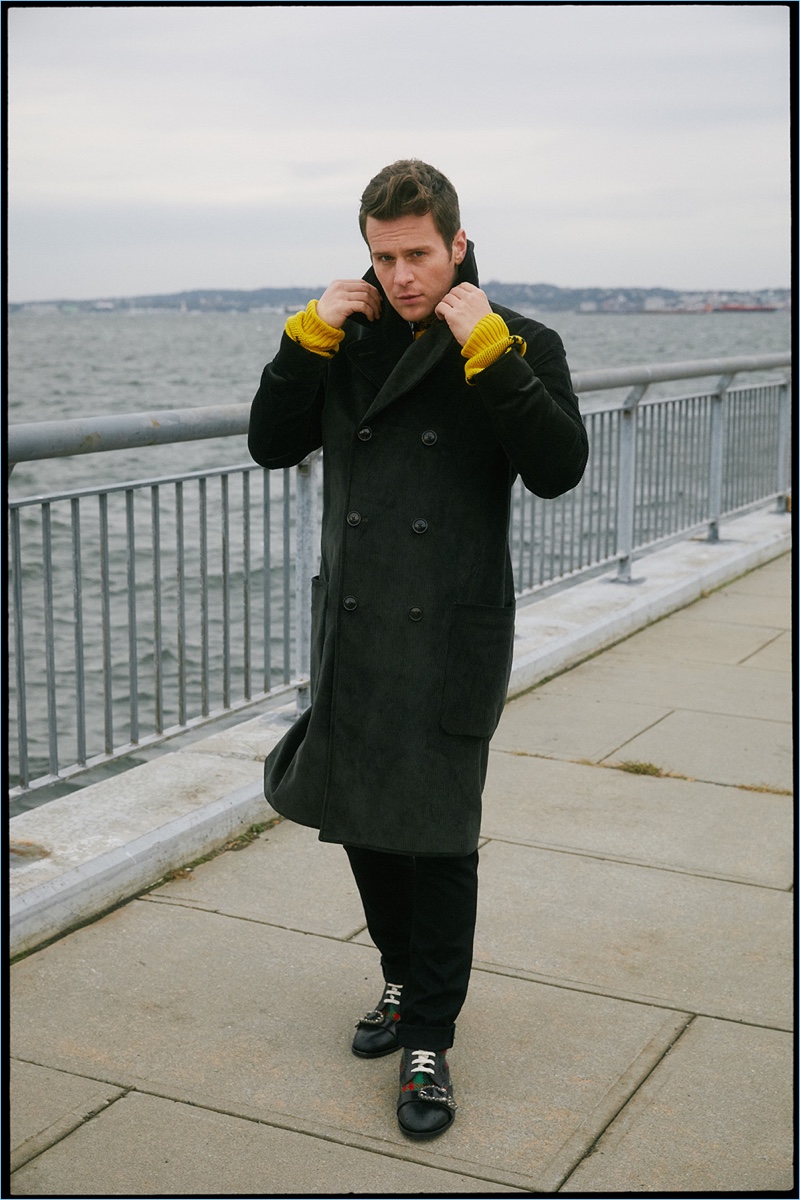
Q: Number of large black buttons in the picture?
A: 6